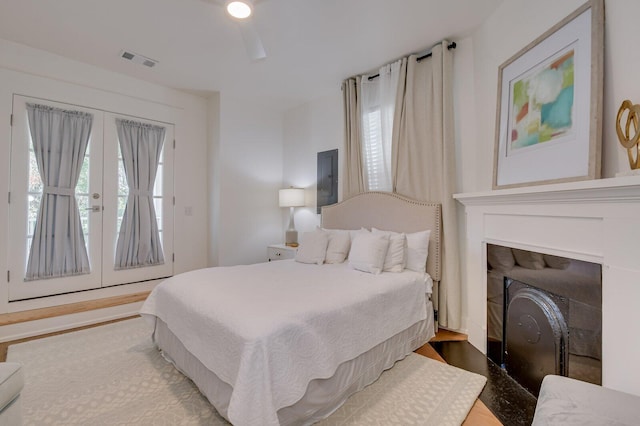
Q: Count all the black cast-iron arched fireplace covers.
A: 1